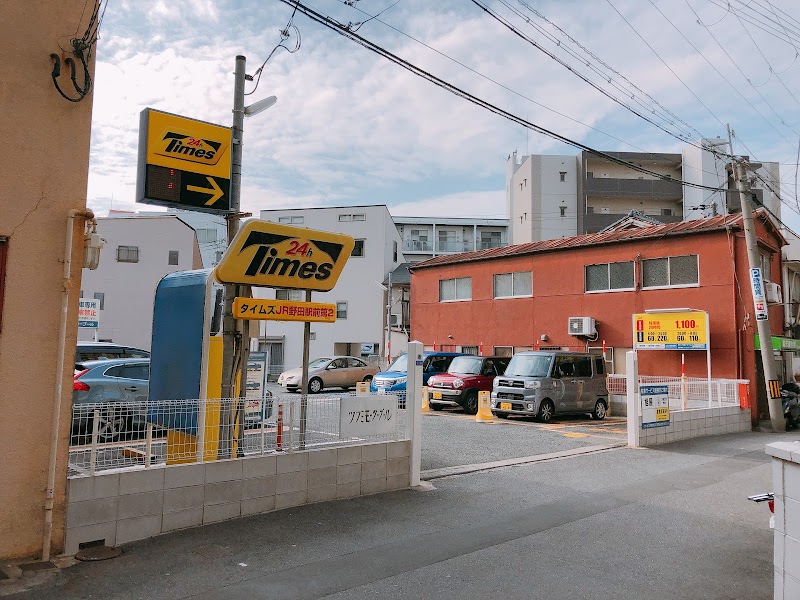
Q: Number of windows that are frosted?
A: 4